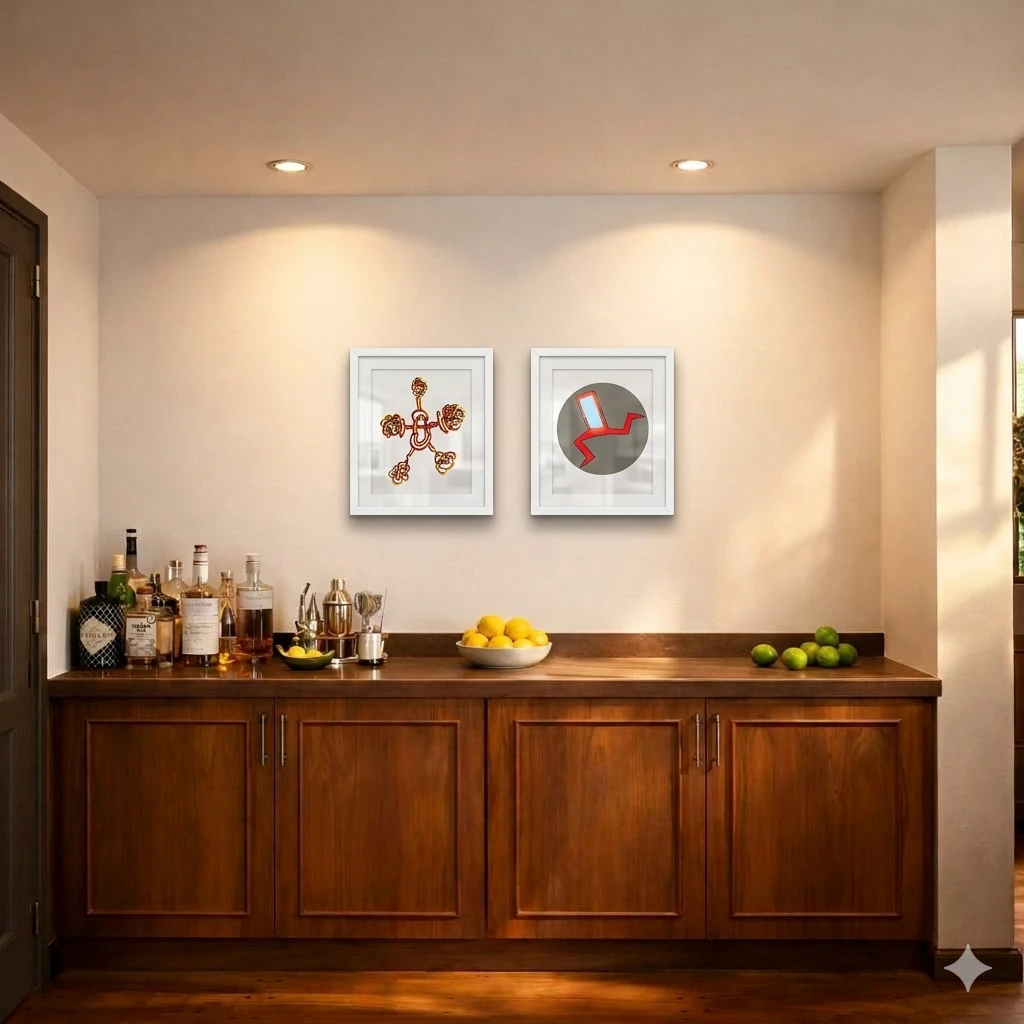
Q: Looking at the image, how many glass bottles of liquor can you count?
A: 9